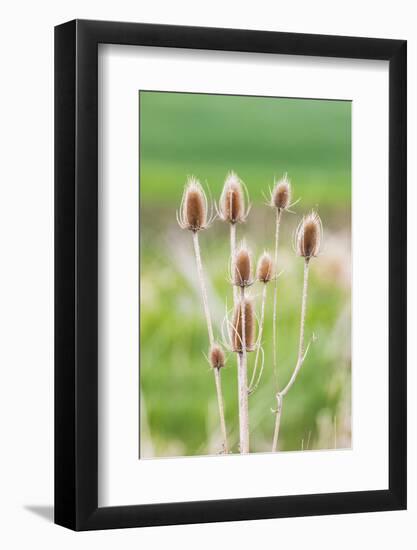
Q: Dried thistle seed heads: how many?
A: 8